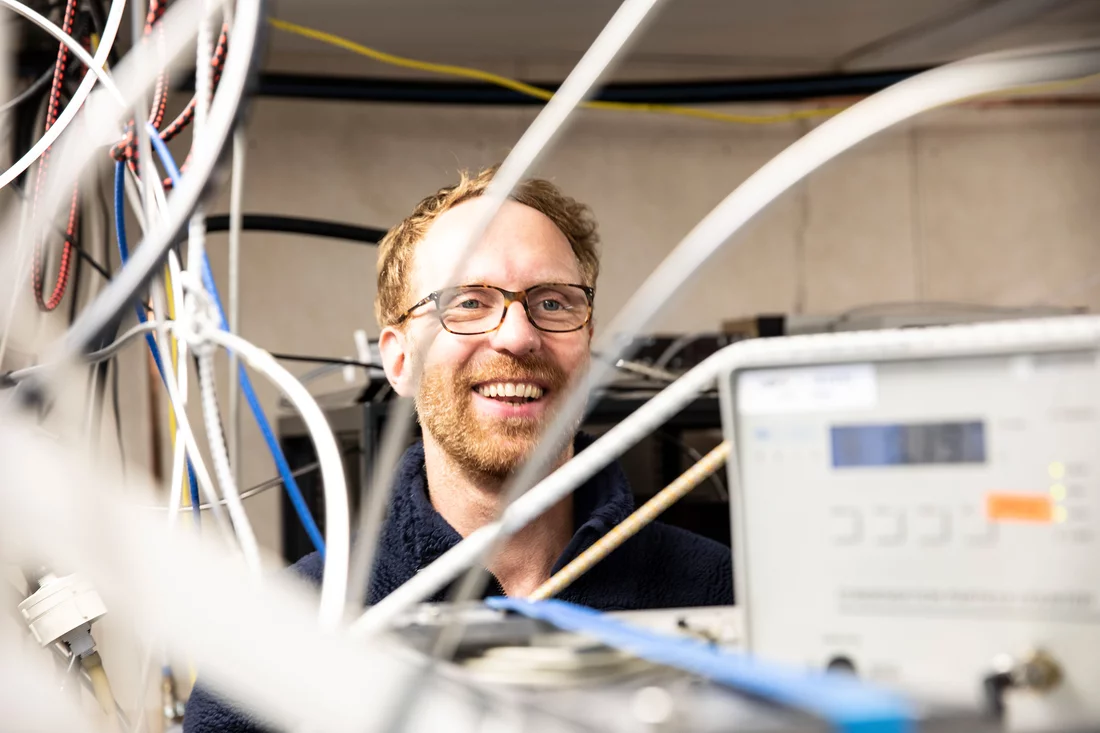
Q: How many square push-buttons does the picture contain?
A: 4